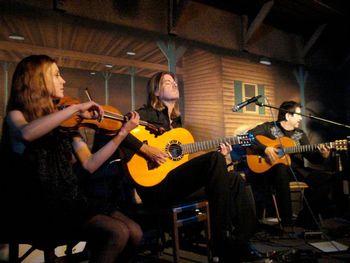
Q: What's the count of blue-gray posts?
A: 5